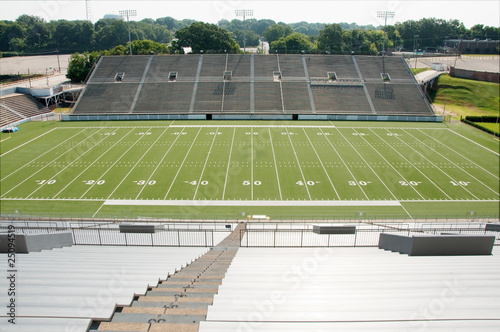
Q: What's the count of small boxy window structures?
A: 6